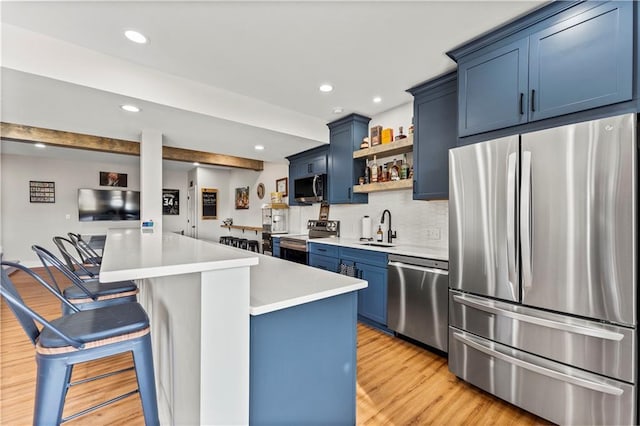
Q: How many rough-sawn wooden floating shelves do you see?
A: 2